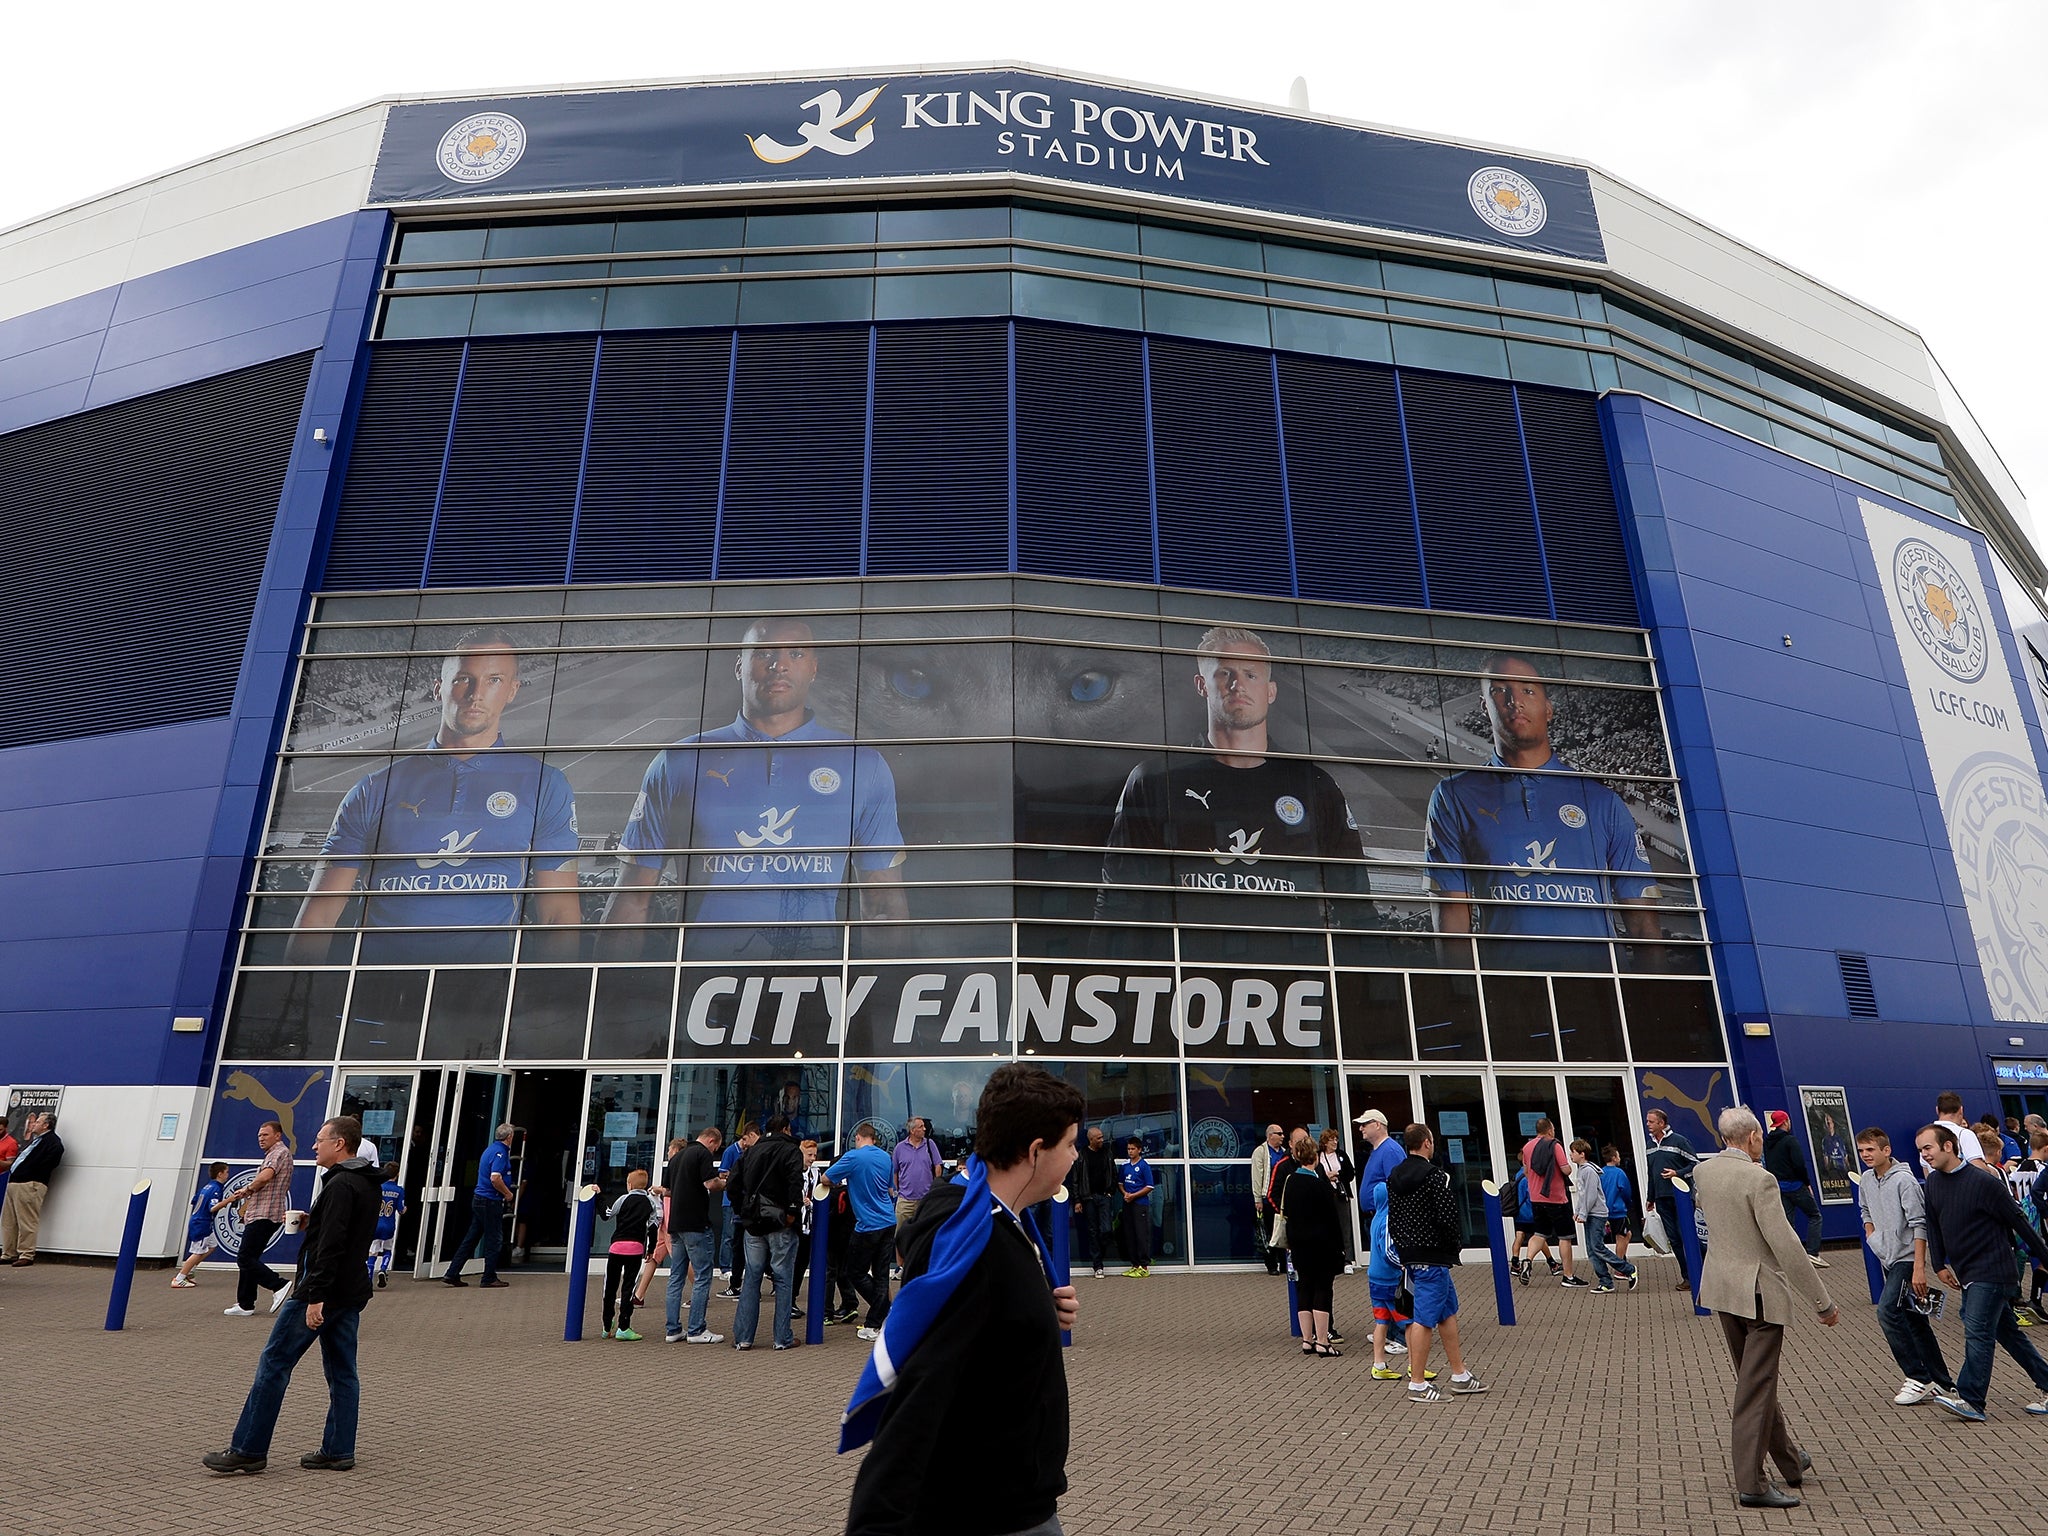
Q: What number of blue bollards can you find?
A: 8